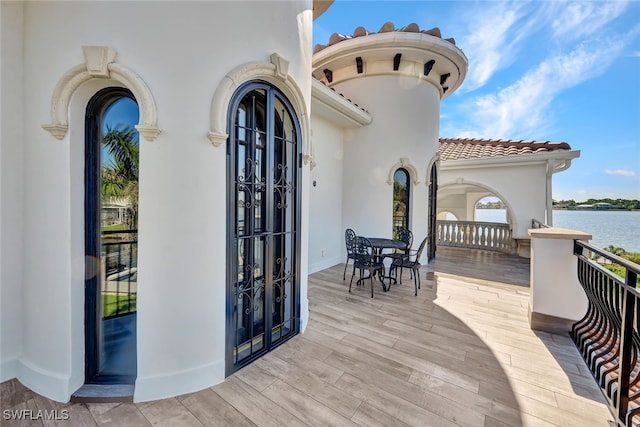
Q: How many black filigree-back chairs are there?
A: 4